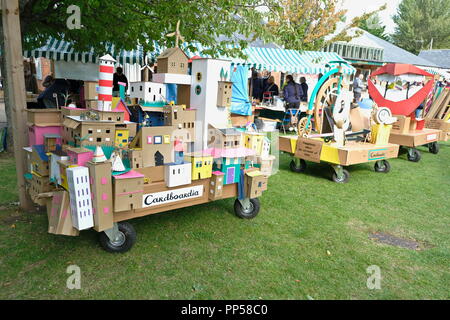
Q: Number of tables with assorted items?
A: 3